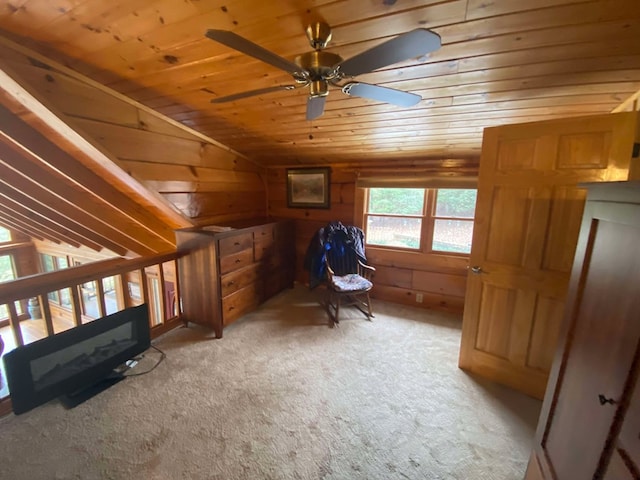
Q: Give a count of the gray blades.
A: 5